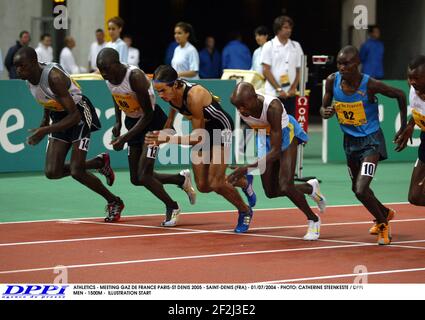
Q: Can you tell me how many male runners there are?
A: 6